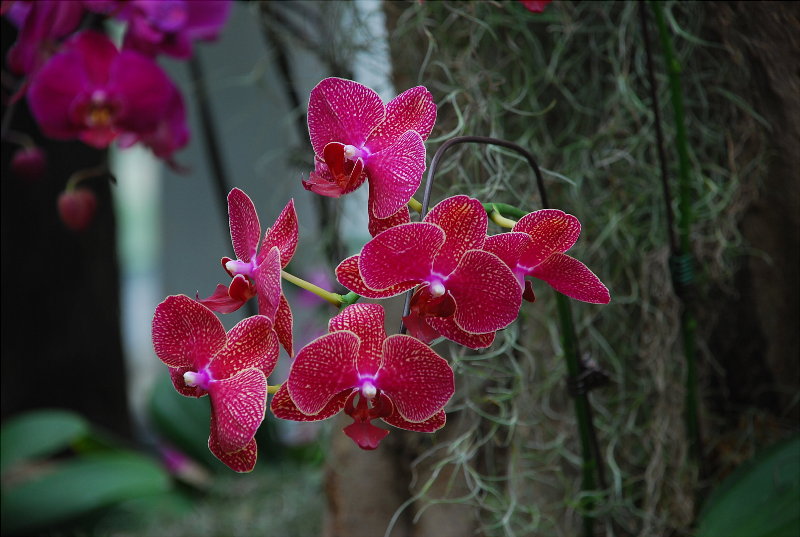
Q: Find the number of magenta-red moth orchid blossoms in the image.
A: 6